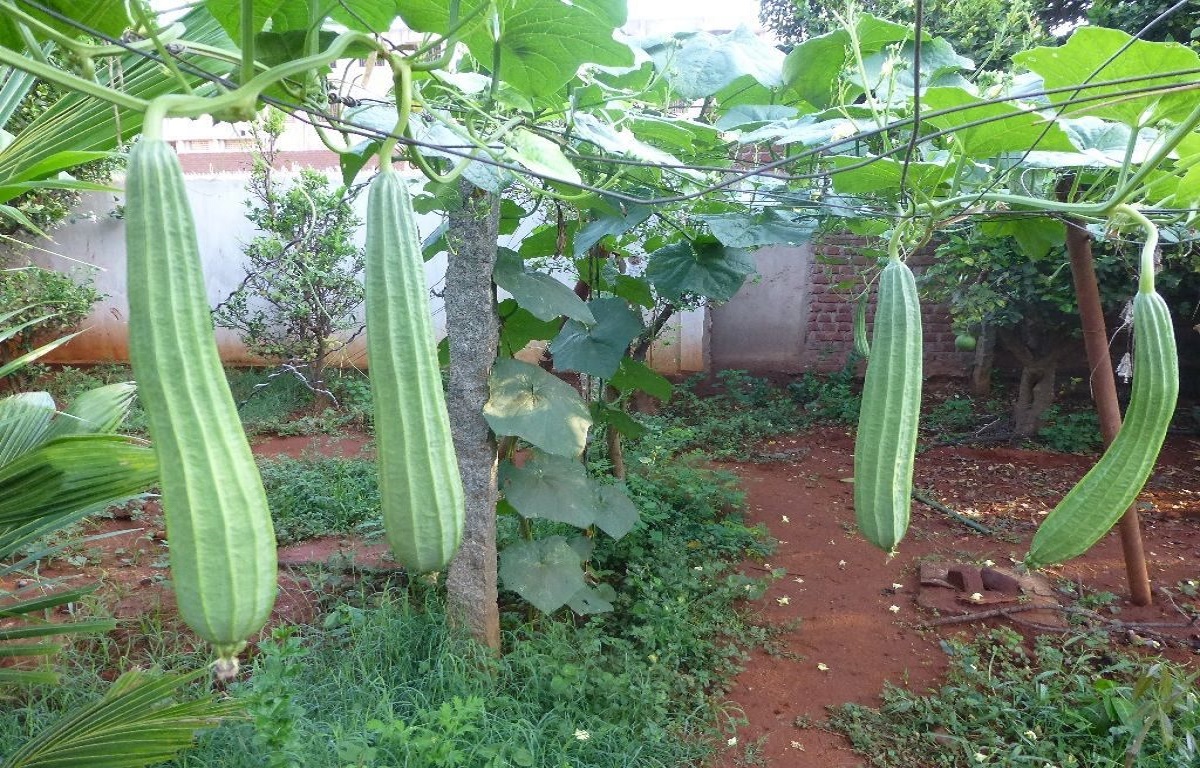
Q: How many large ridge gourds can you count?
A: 4